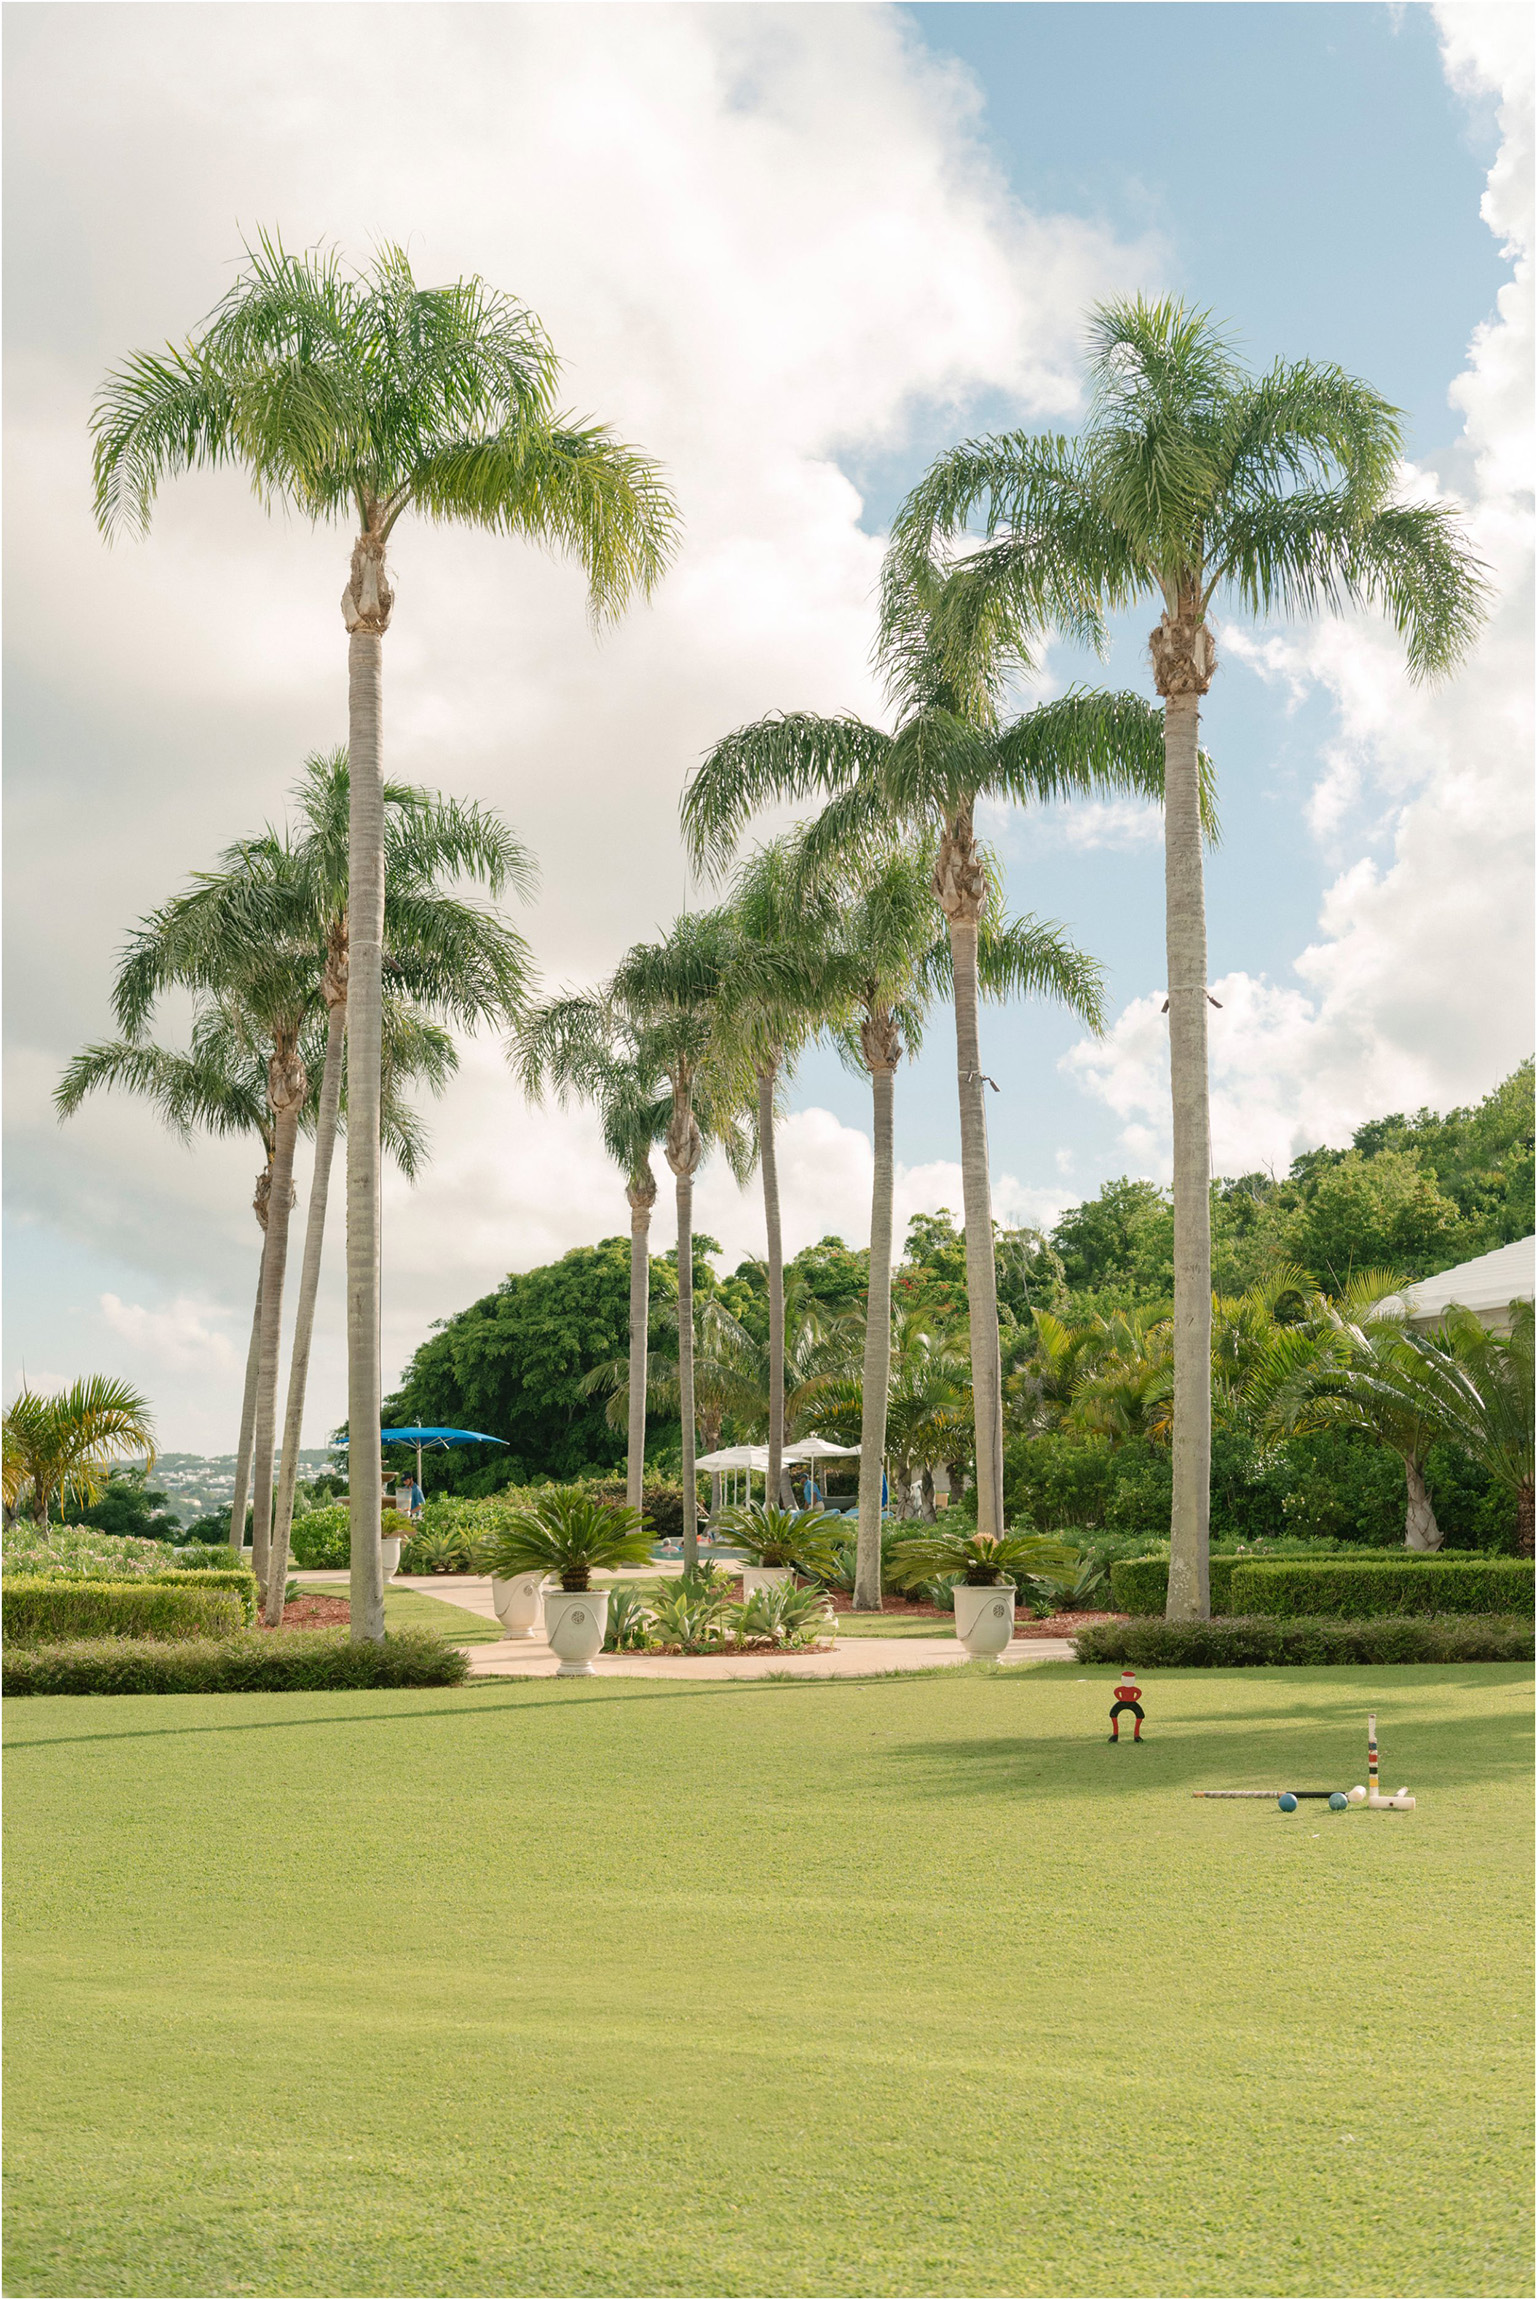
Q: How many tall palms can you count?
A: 10